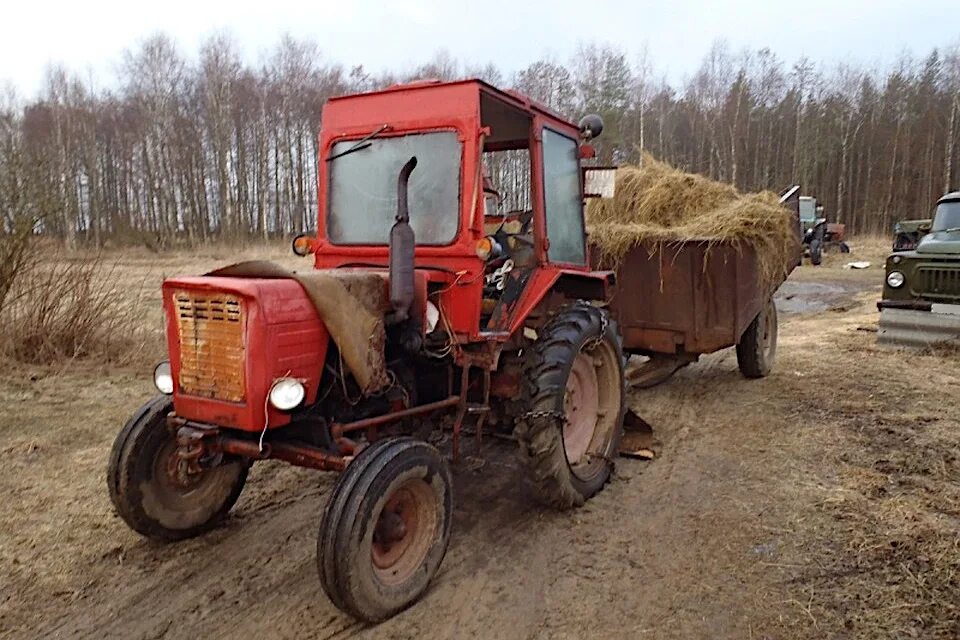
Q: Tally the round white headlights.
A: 3